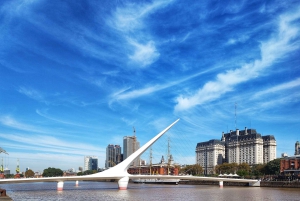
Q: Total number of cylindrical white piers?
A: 4